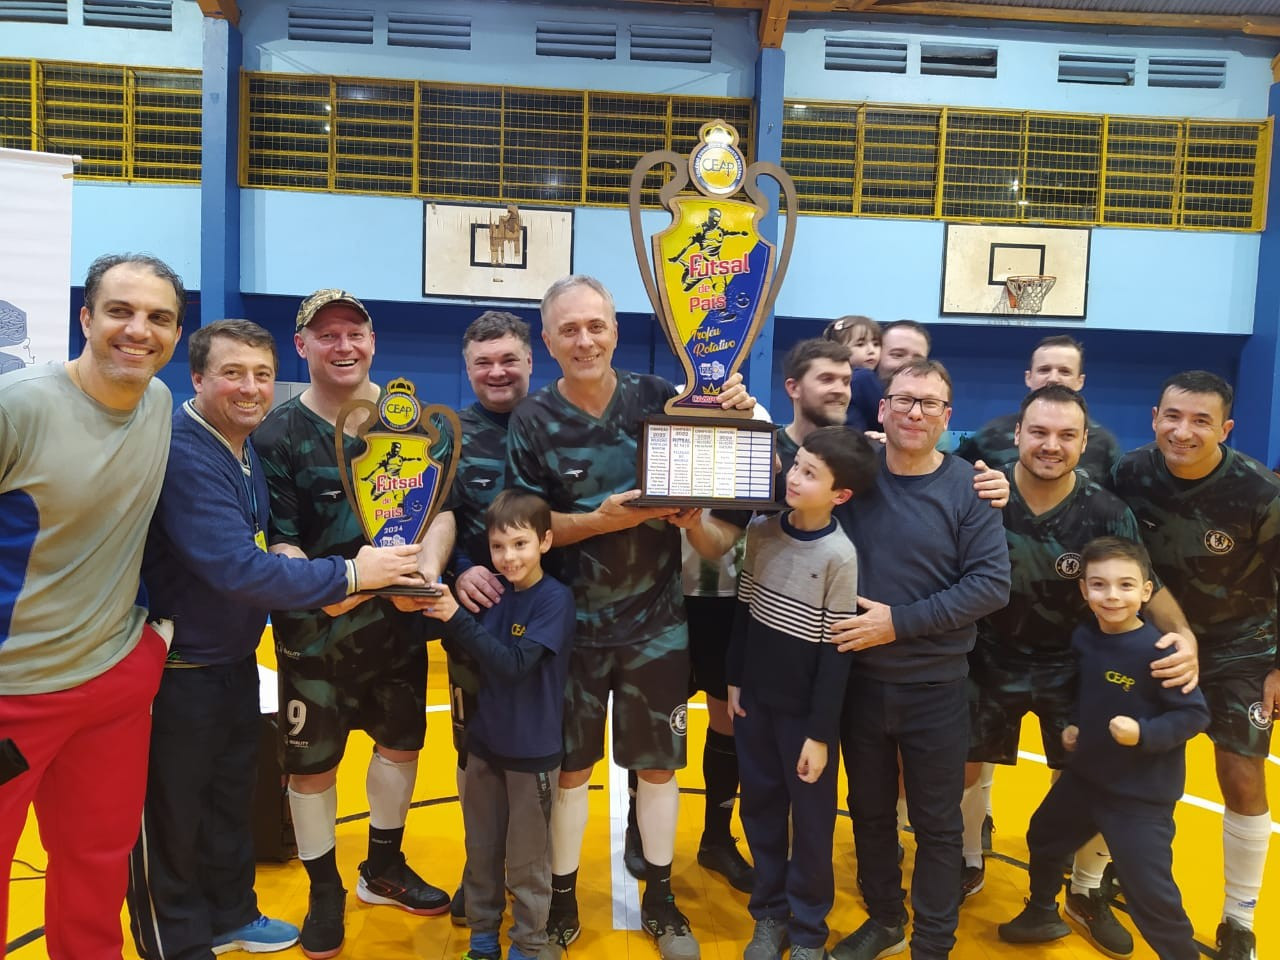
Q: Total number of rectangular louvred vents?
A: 10